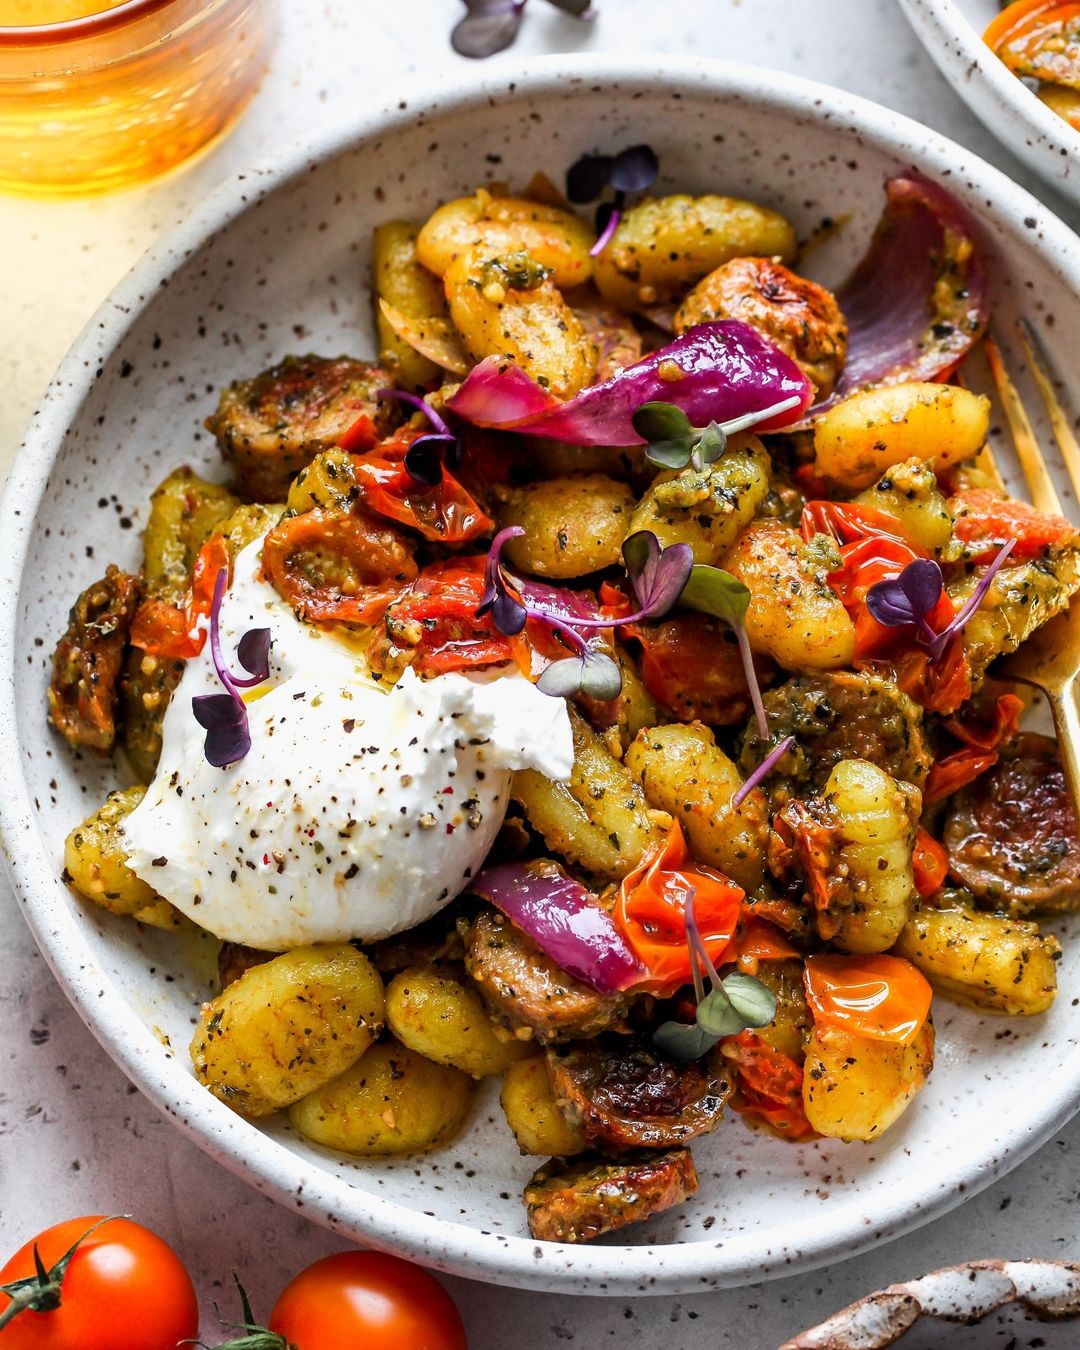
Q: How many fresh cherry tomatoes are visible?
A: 2